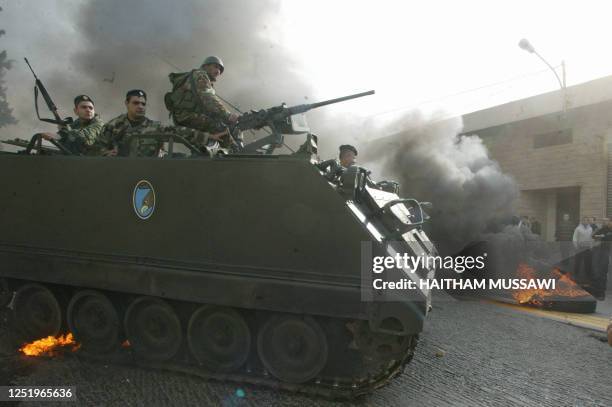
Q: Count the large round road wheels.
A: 5